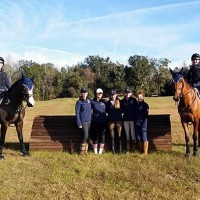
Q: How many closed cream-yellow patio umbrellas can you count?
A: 0